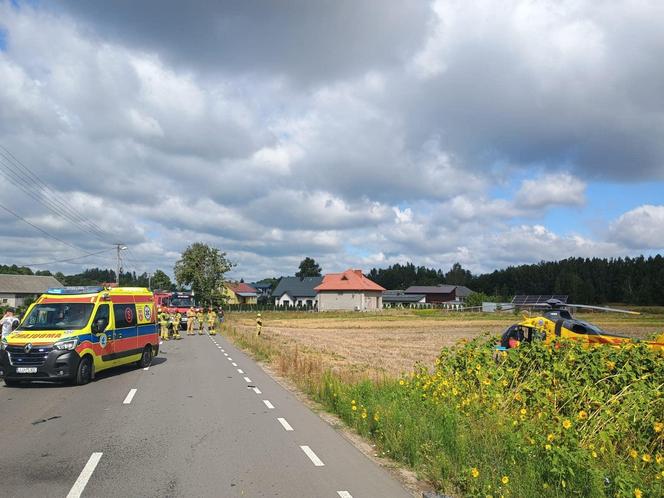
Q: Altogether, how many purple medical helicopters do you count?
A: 0